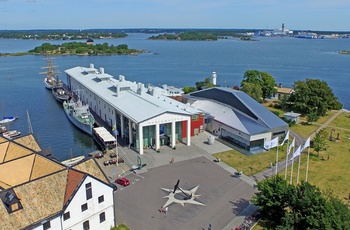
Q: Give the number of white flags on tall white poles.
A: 5